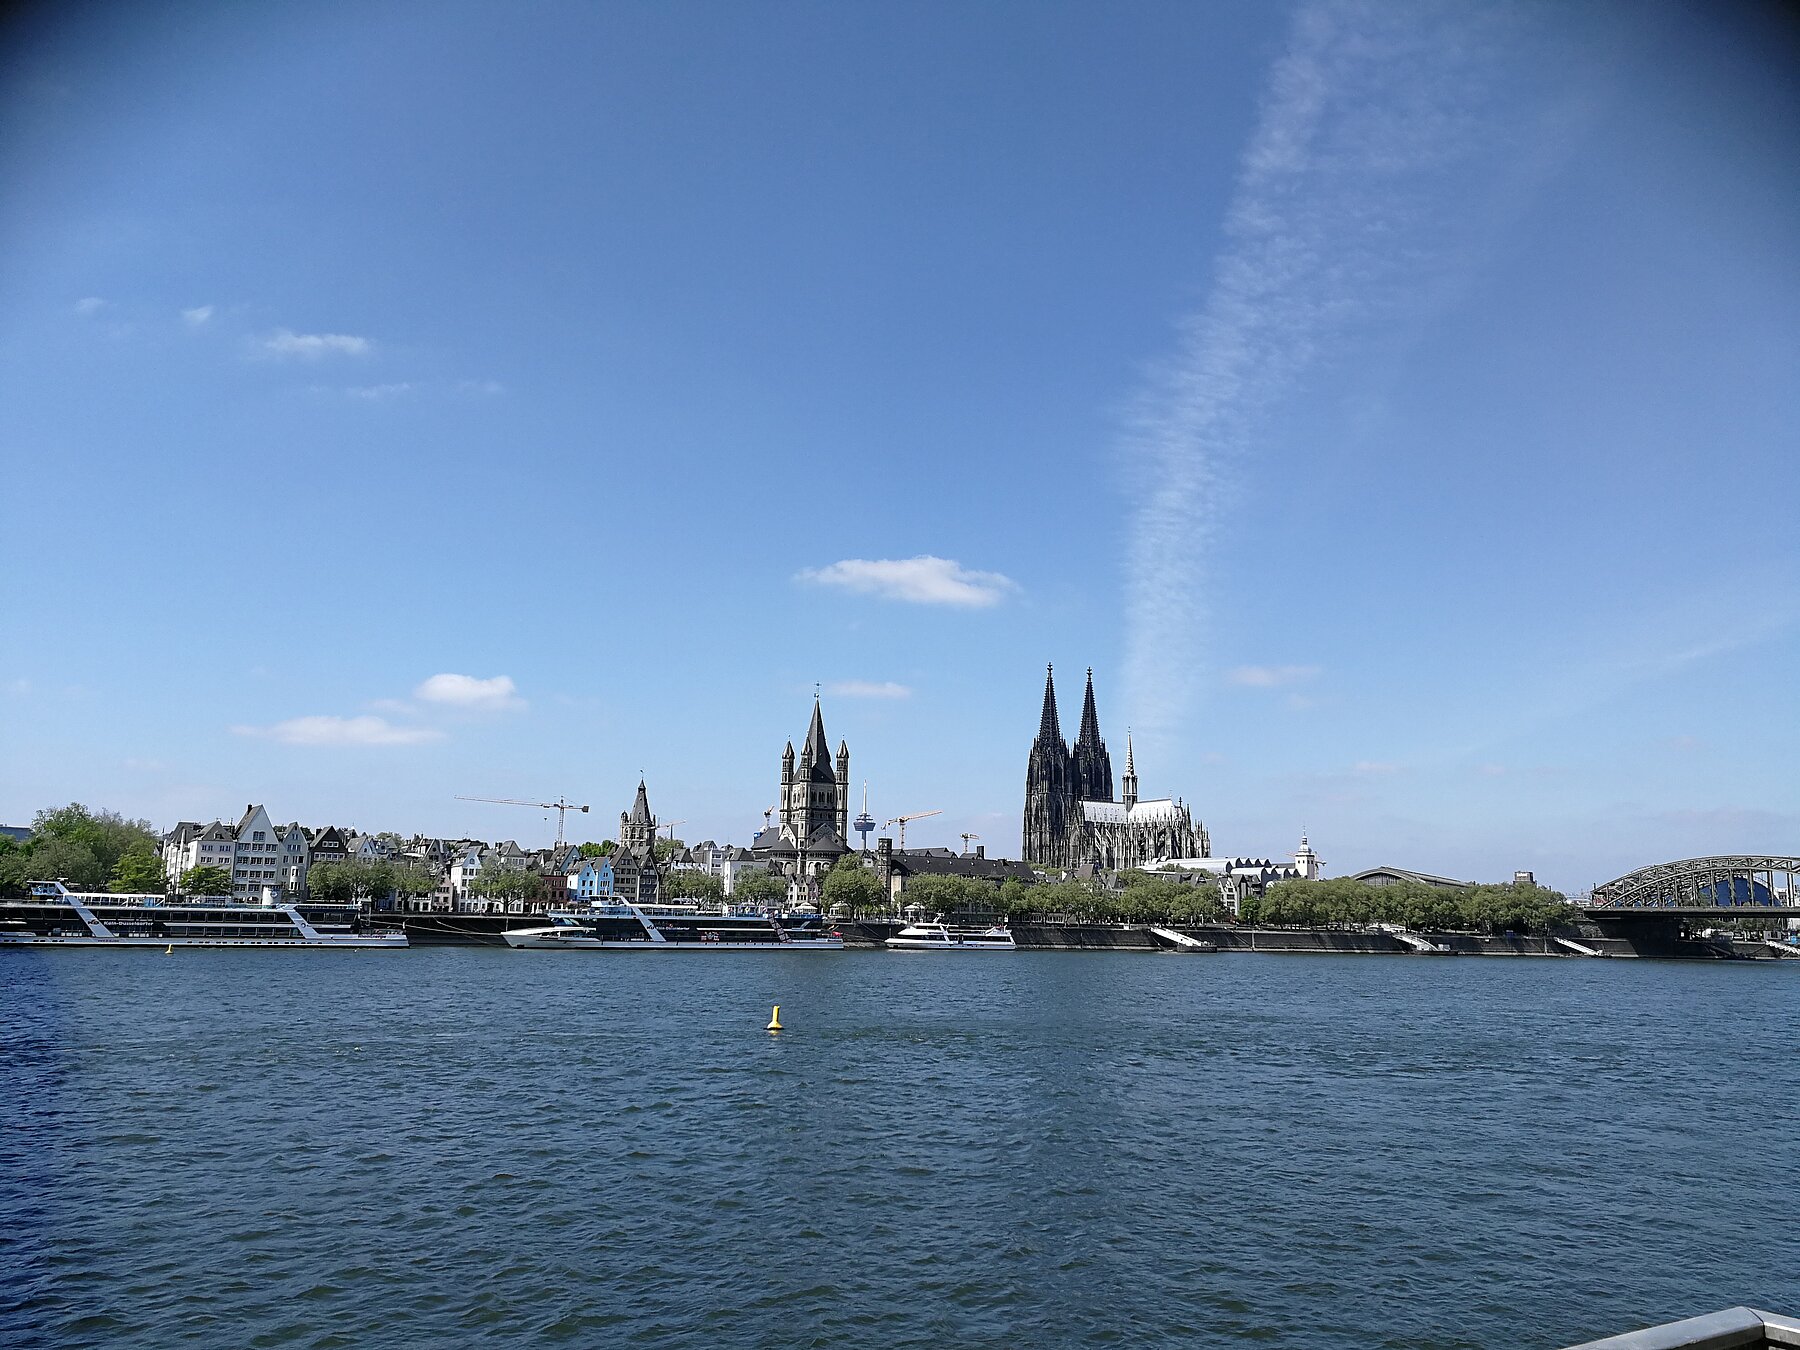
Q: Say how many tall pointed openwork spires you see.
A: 2